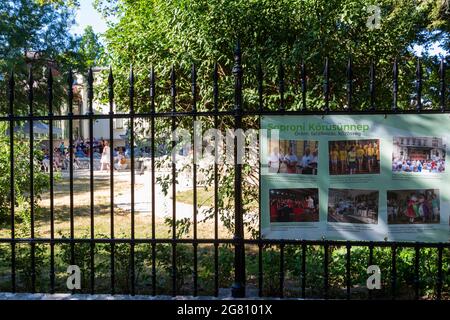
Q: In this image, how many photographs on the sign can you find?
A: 6